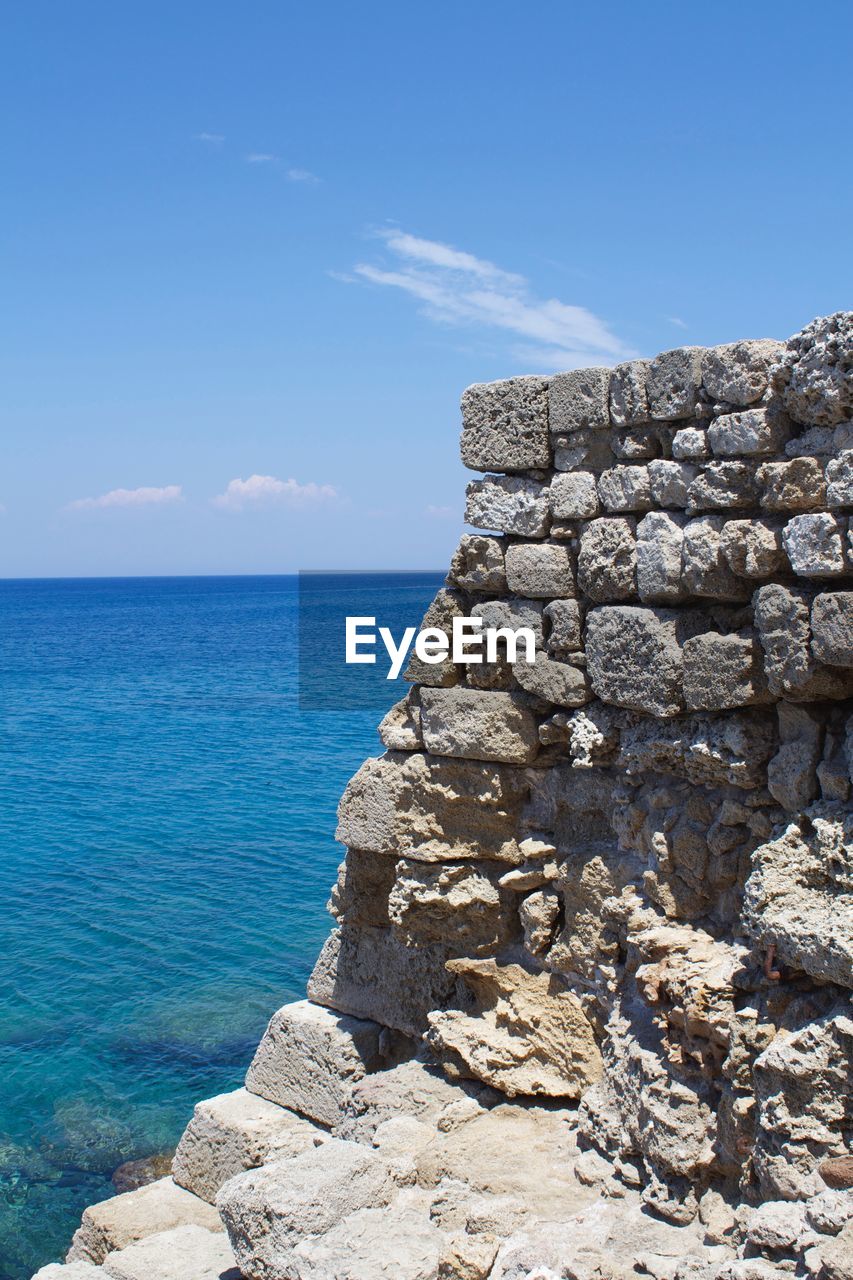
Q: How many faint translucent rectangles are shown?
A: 1